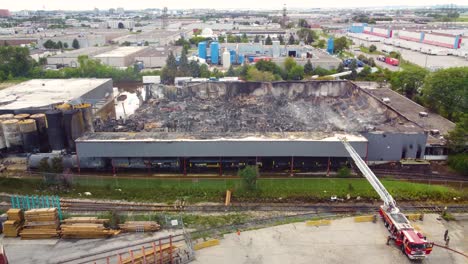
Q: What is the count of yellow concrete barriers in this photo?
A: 4